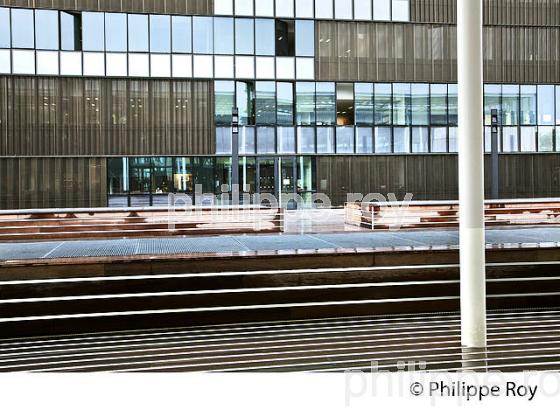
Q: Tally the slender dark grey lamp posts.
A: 2